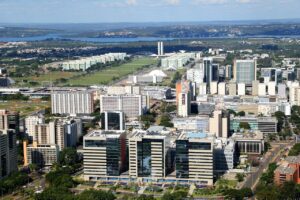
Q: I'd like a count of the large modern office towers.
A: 3